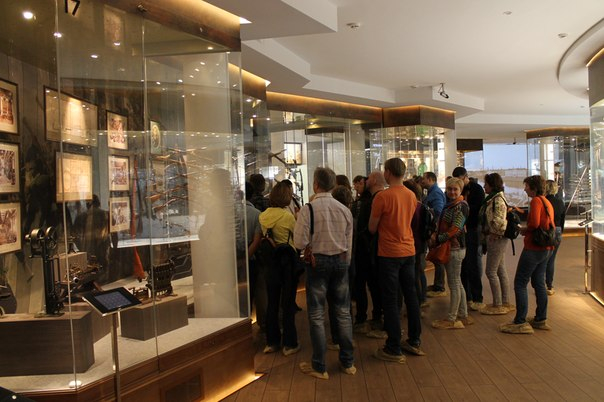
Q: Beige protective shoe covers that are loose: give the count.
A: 0